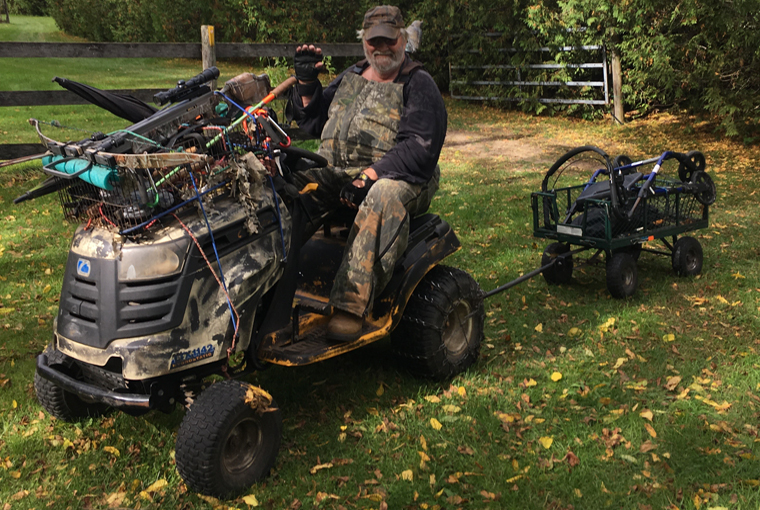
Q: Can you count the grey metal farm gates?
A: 1